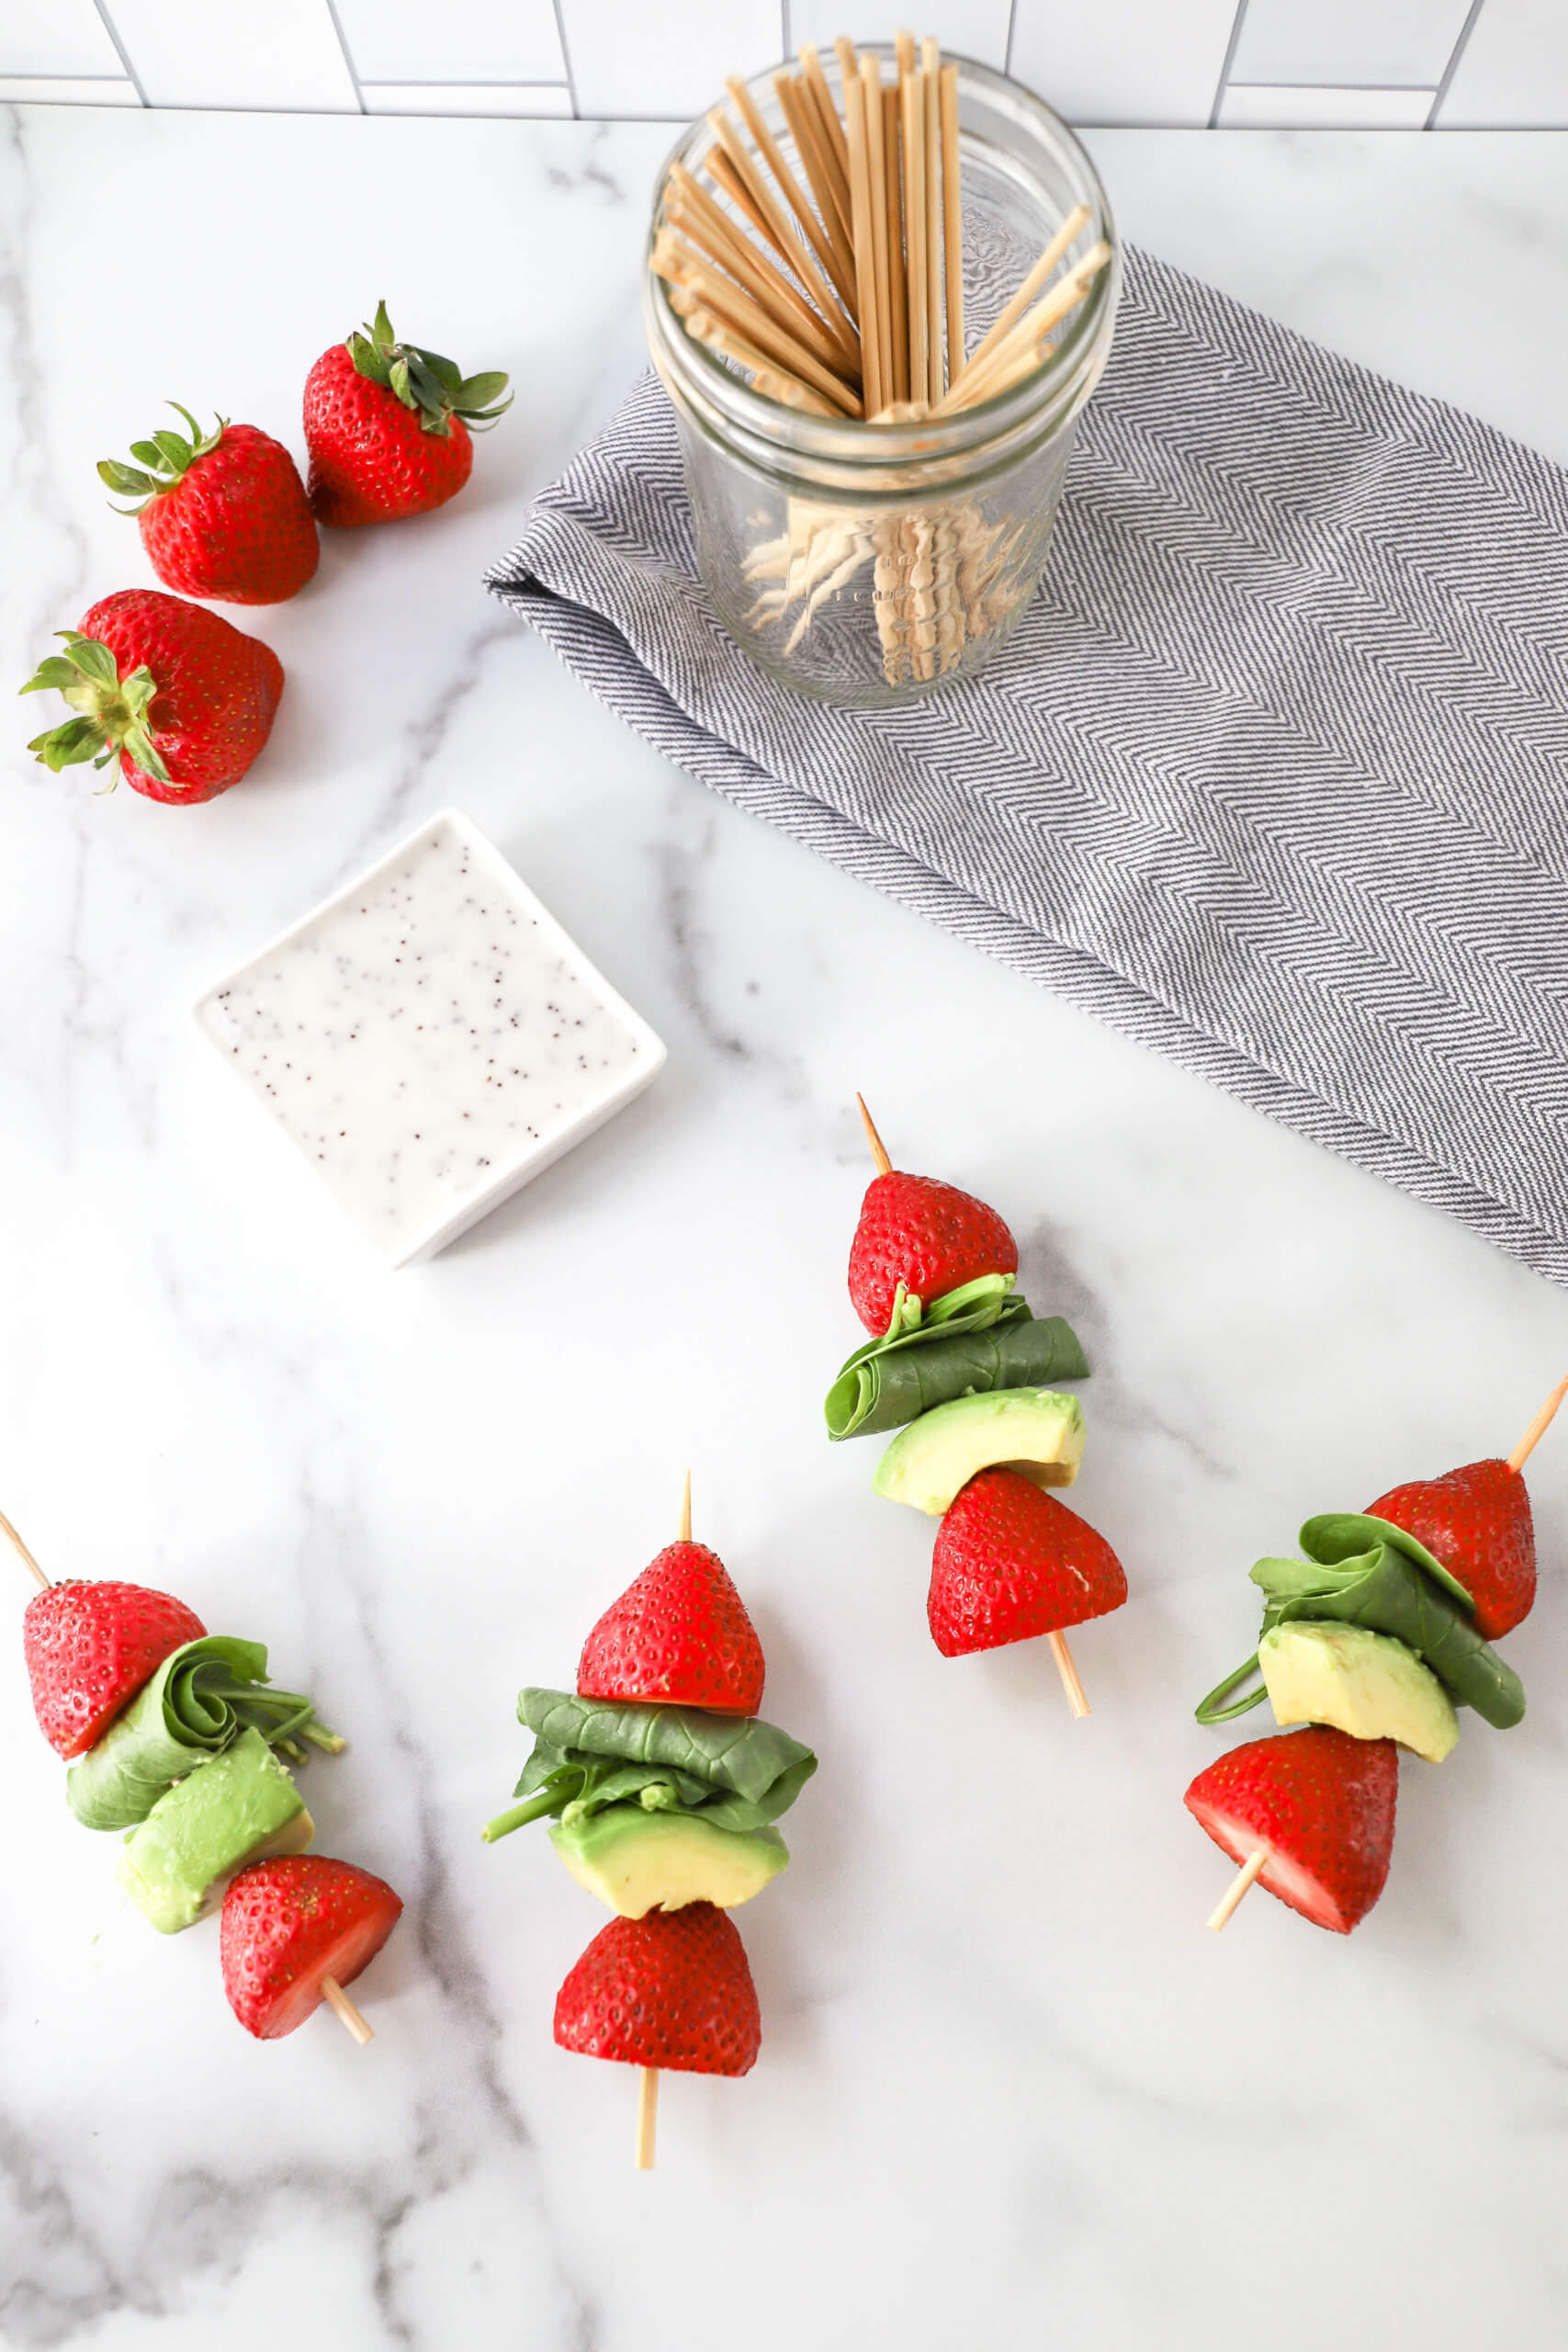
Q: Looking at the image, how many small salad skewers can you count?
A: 4